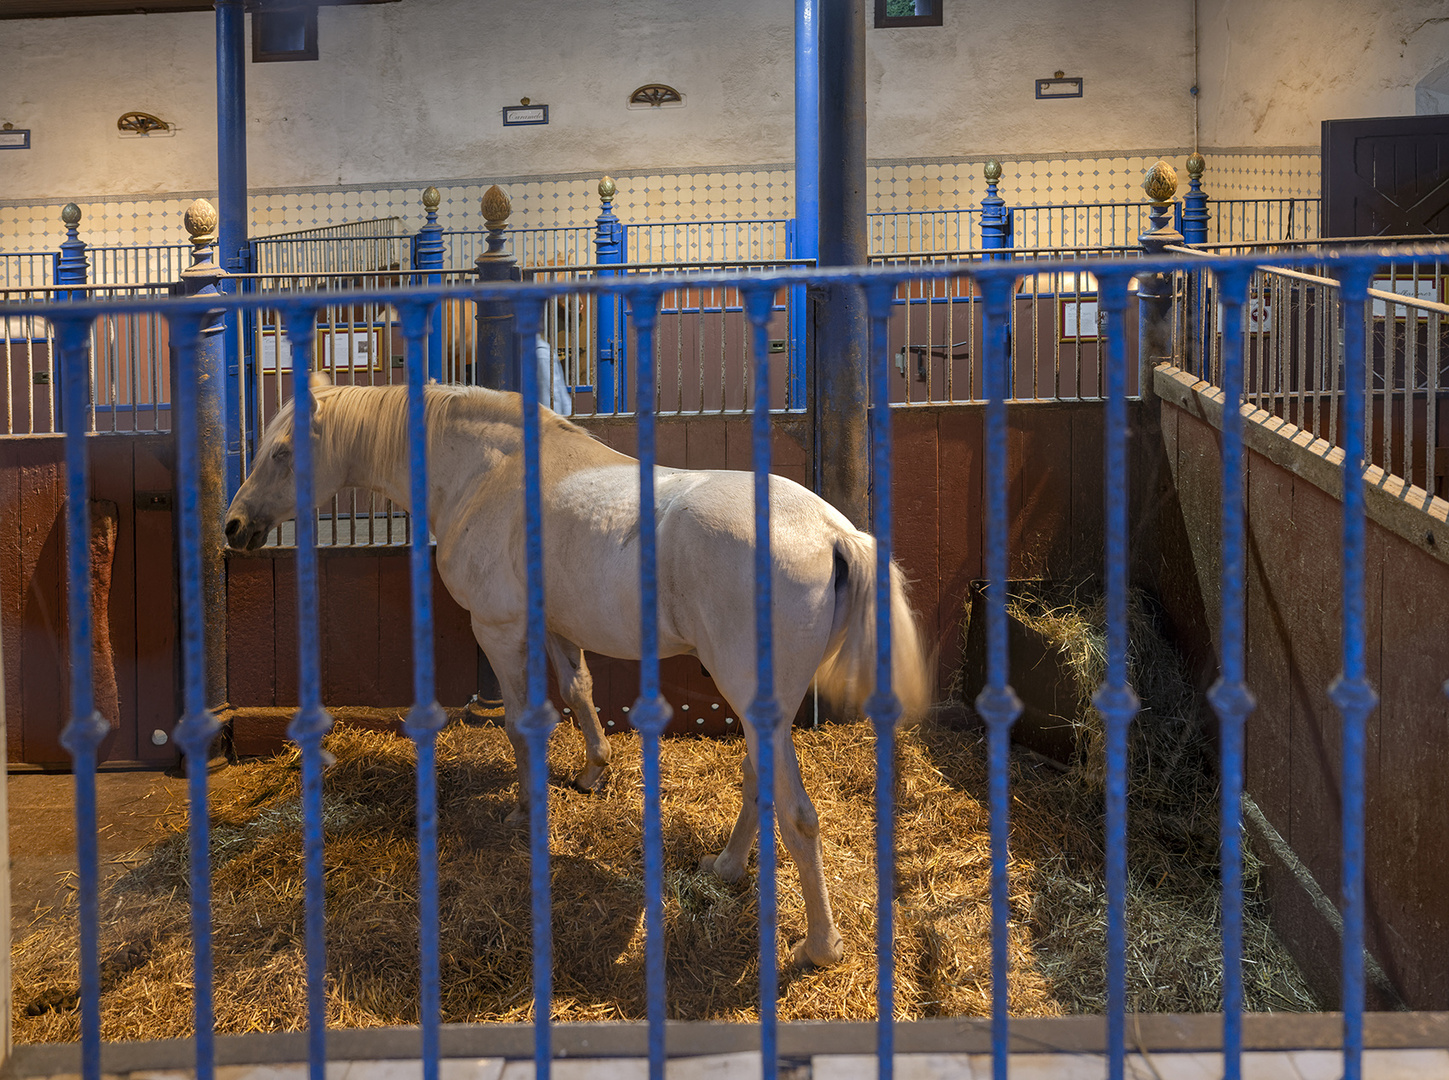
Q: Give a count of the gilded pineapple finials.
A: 8